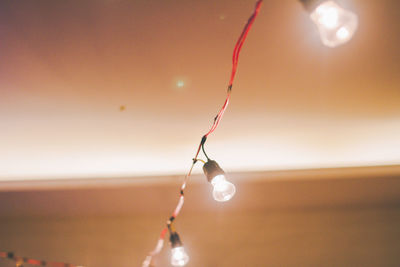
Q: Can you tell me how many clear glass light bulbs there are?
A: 3